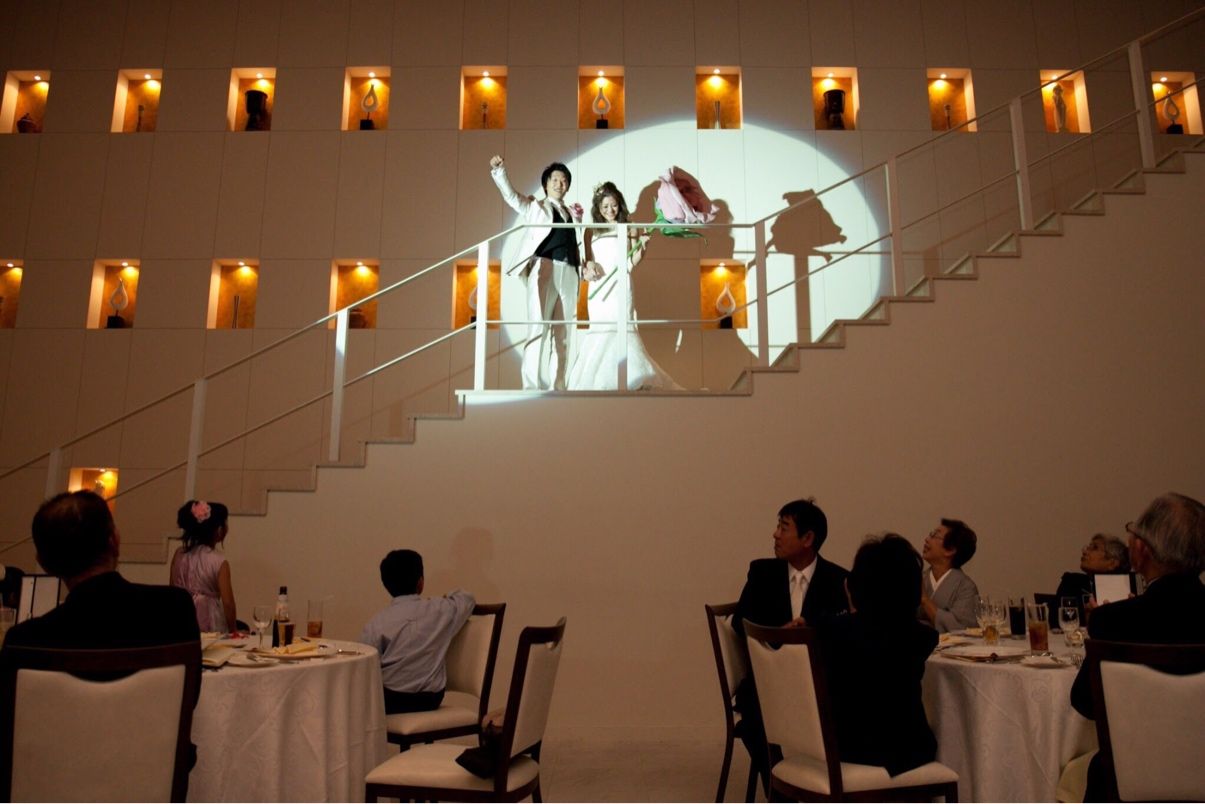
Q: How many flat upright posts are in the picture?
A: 9